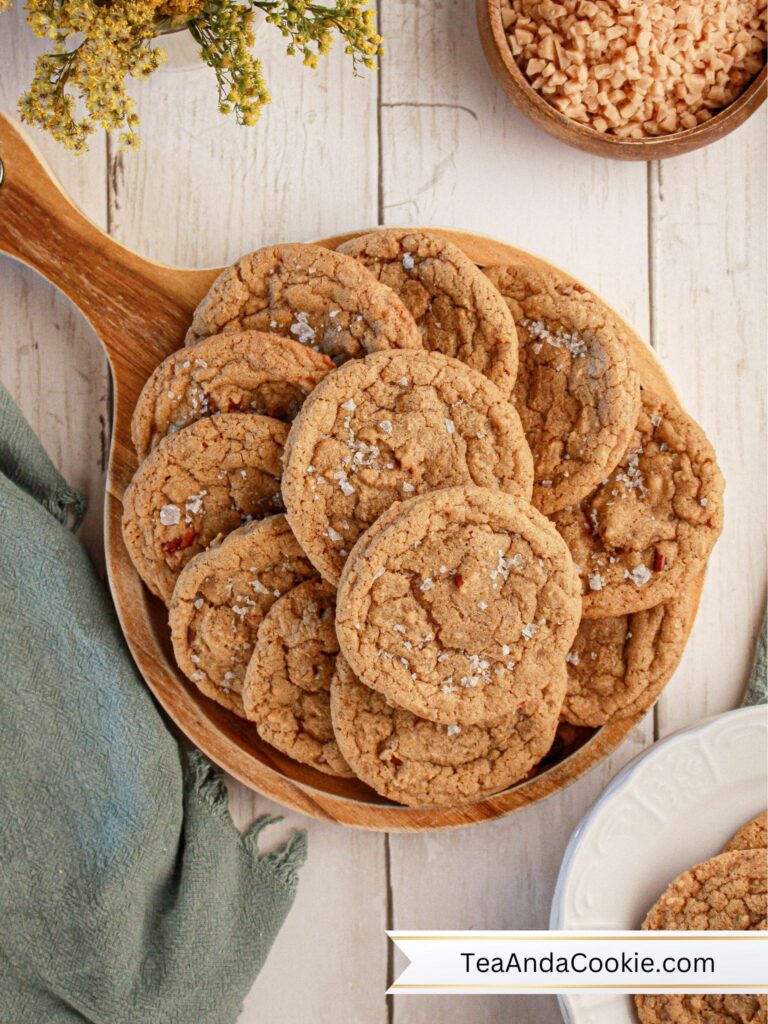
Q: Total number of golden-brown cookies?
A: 14